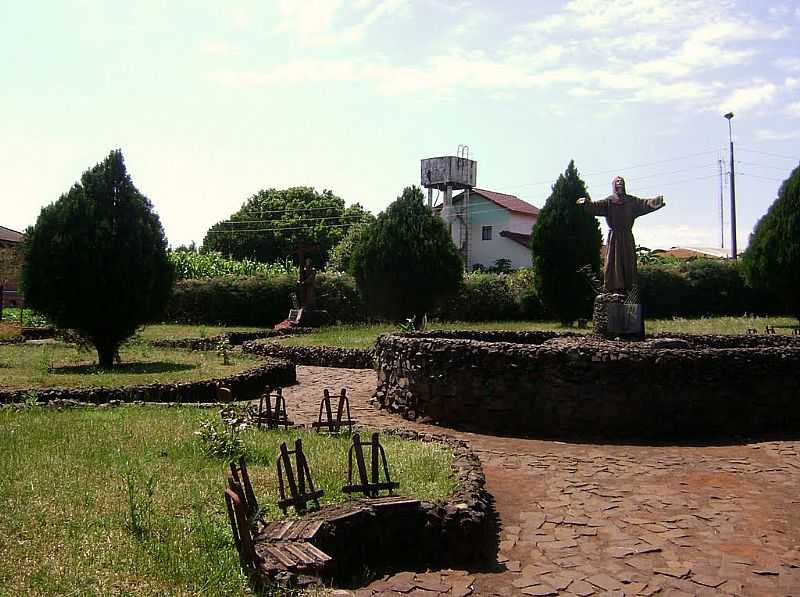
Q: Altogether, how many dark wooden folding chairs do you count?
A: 6